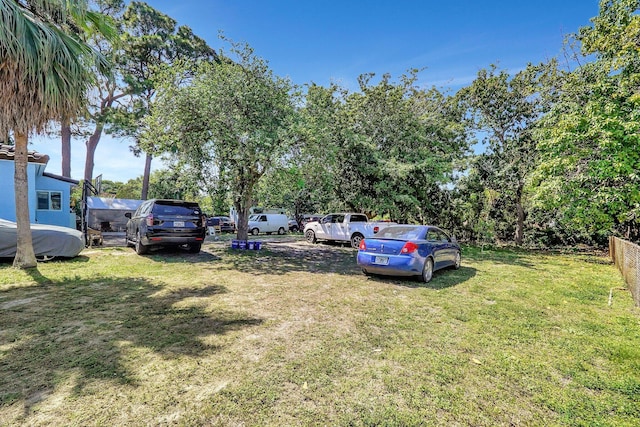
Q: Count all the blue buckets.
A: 4